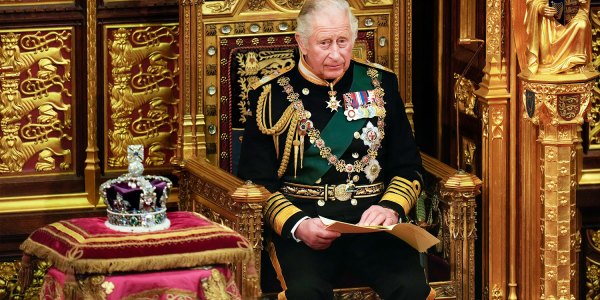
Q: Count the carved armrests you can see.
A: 2